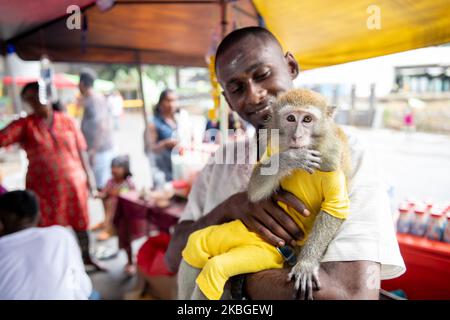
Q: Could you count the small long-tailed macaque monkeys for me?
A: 1